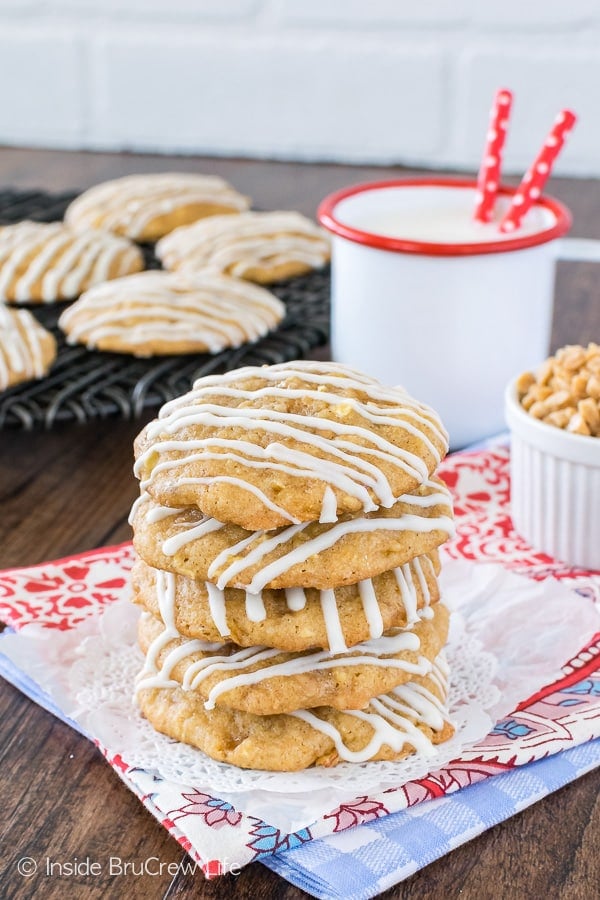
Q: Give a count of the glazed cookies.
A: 10